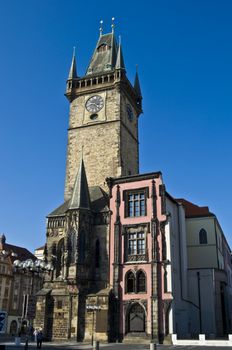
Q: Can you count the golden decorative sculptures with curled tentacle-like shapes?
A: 0